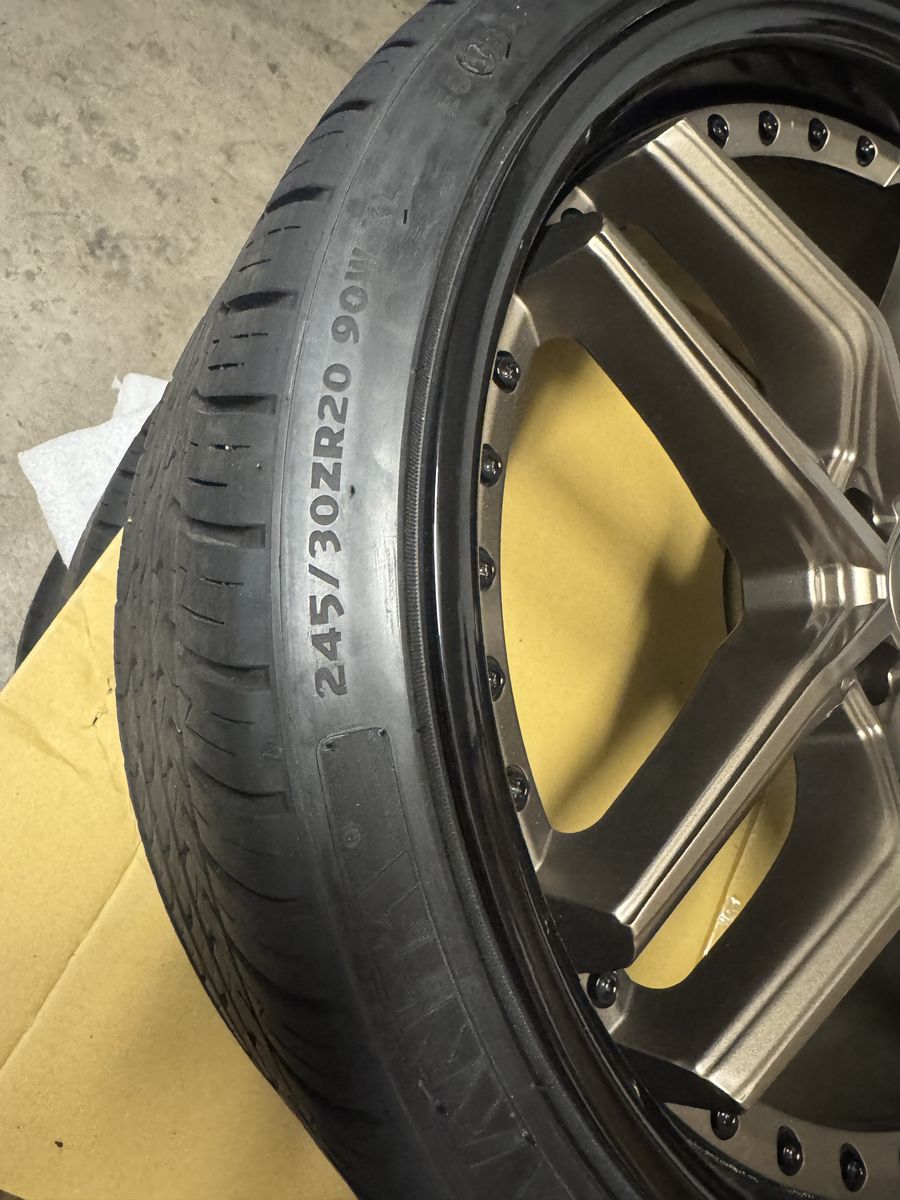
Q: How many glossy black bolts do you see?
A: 13